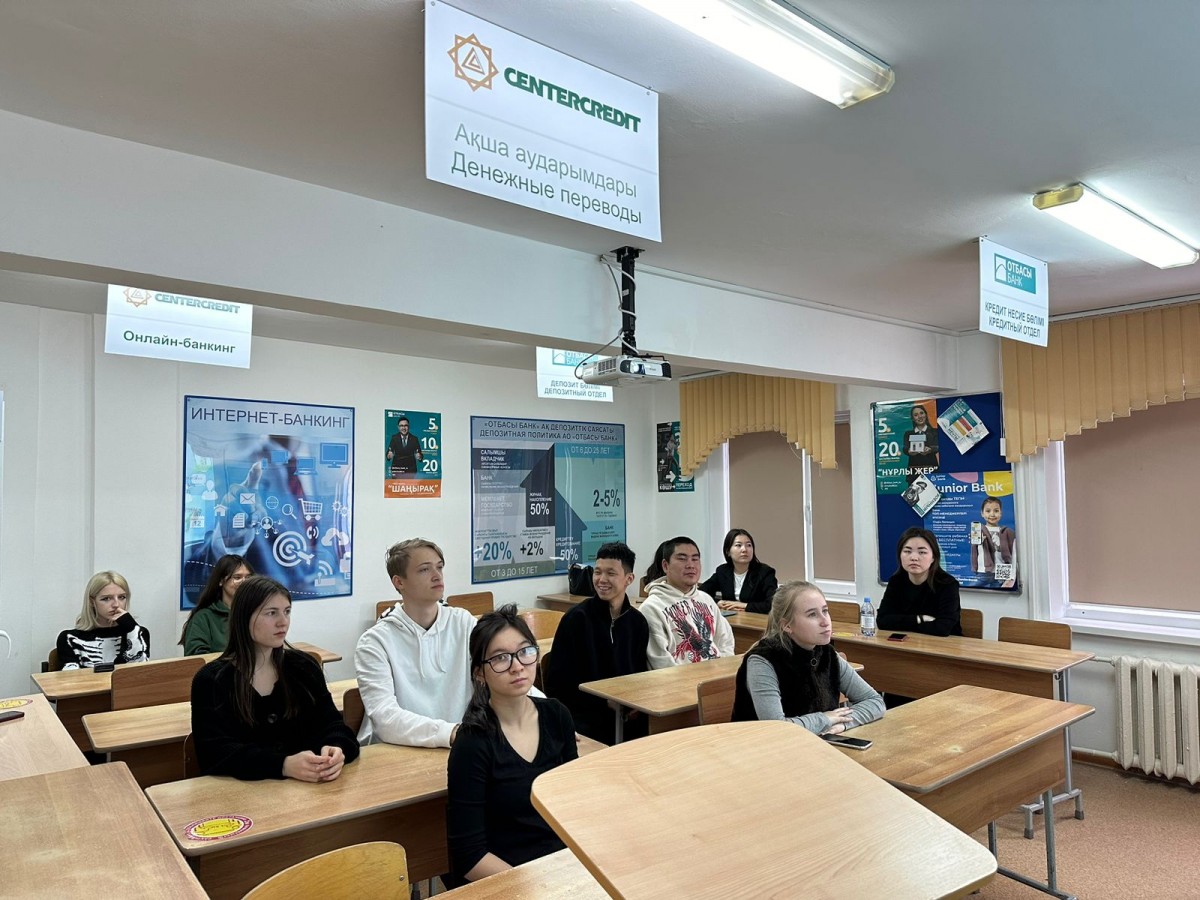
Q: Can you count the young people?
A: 11